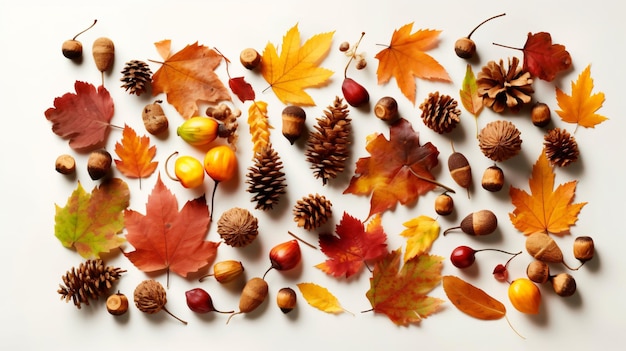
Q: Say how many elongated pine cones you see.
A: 3